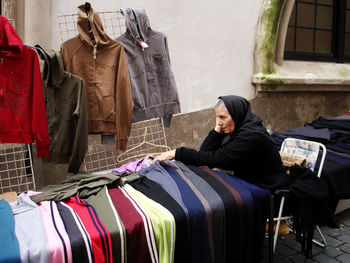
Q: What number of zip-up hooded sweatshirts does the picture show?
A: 4